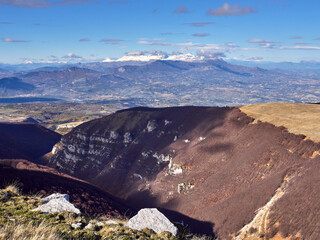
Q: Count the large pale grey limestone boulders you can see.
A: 2